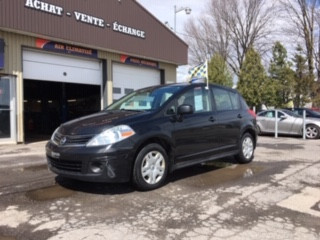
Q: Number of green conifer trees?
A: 4